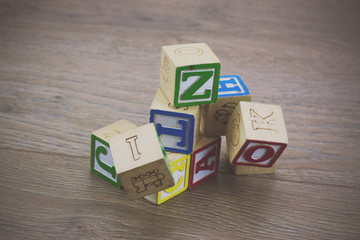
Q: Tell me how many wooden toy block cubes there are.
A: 9